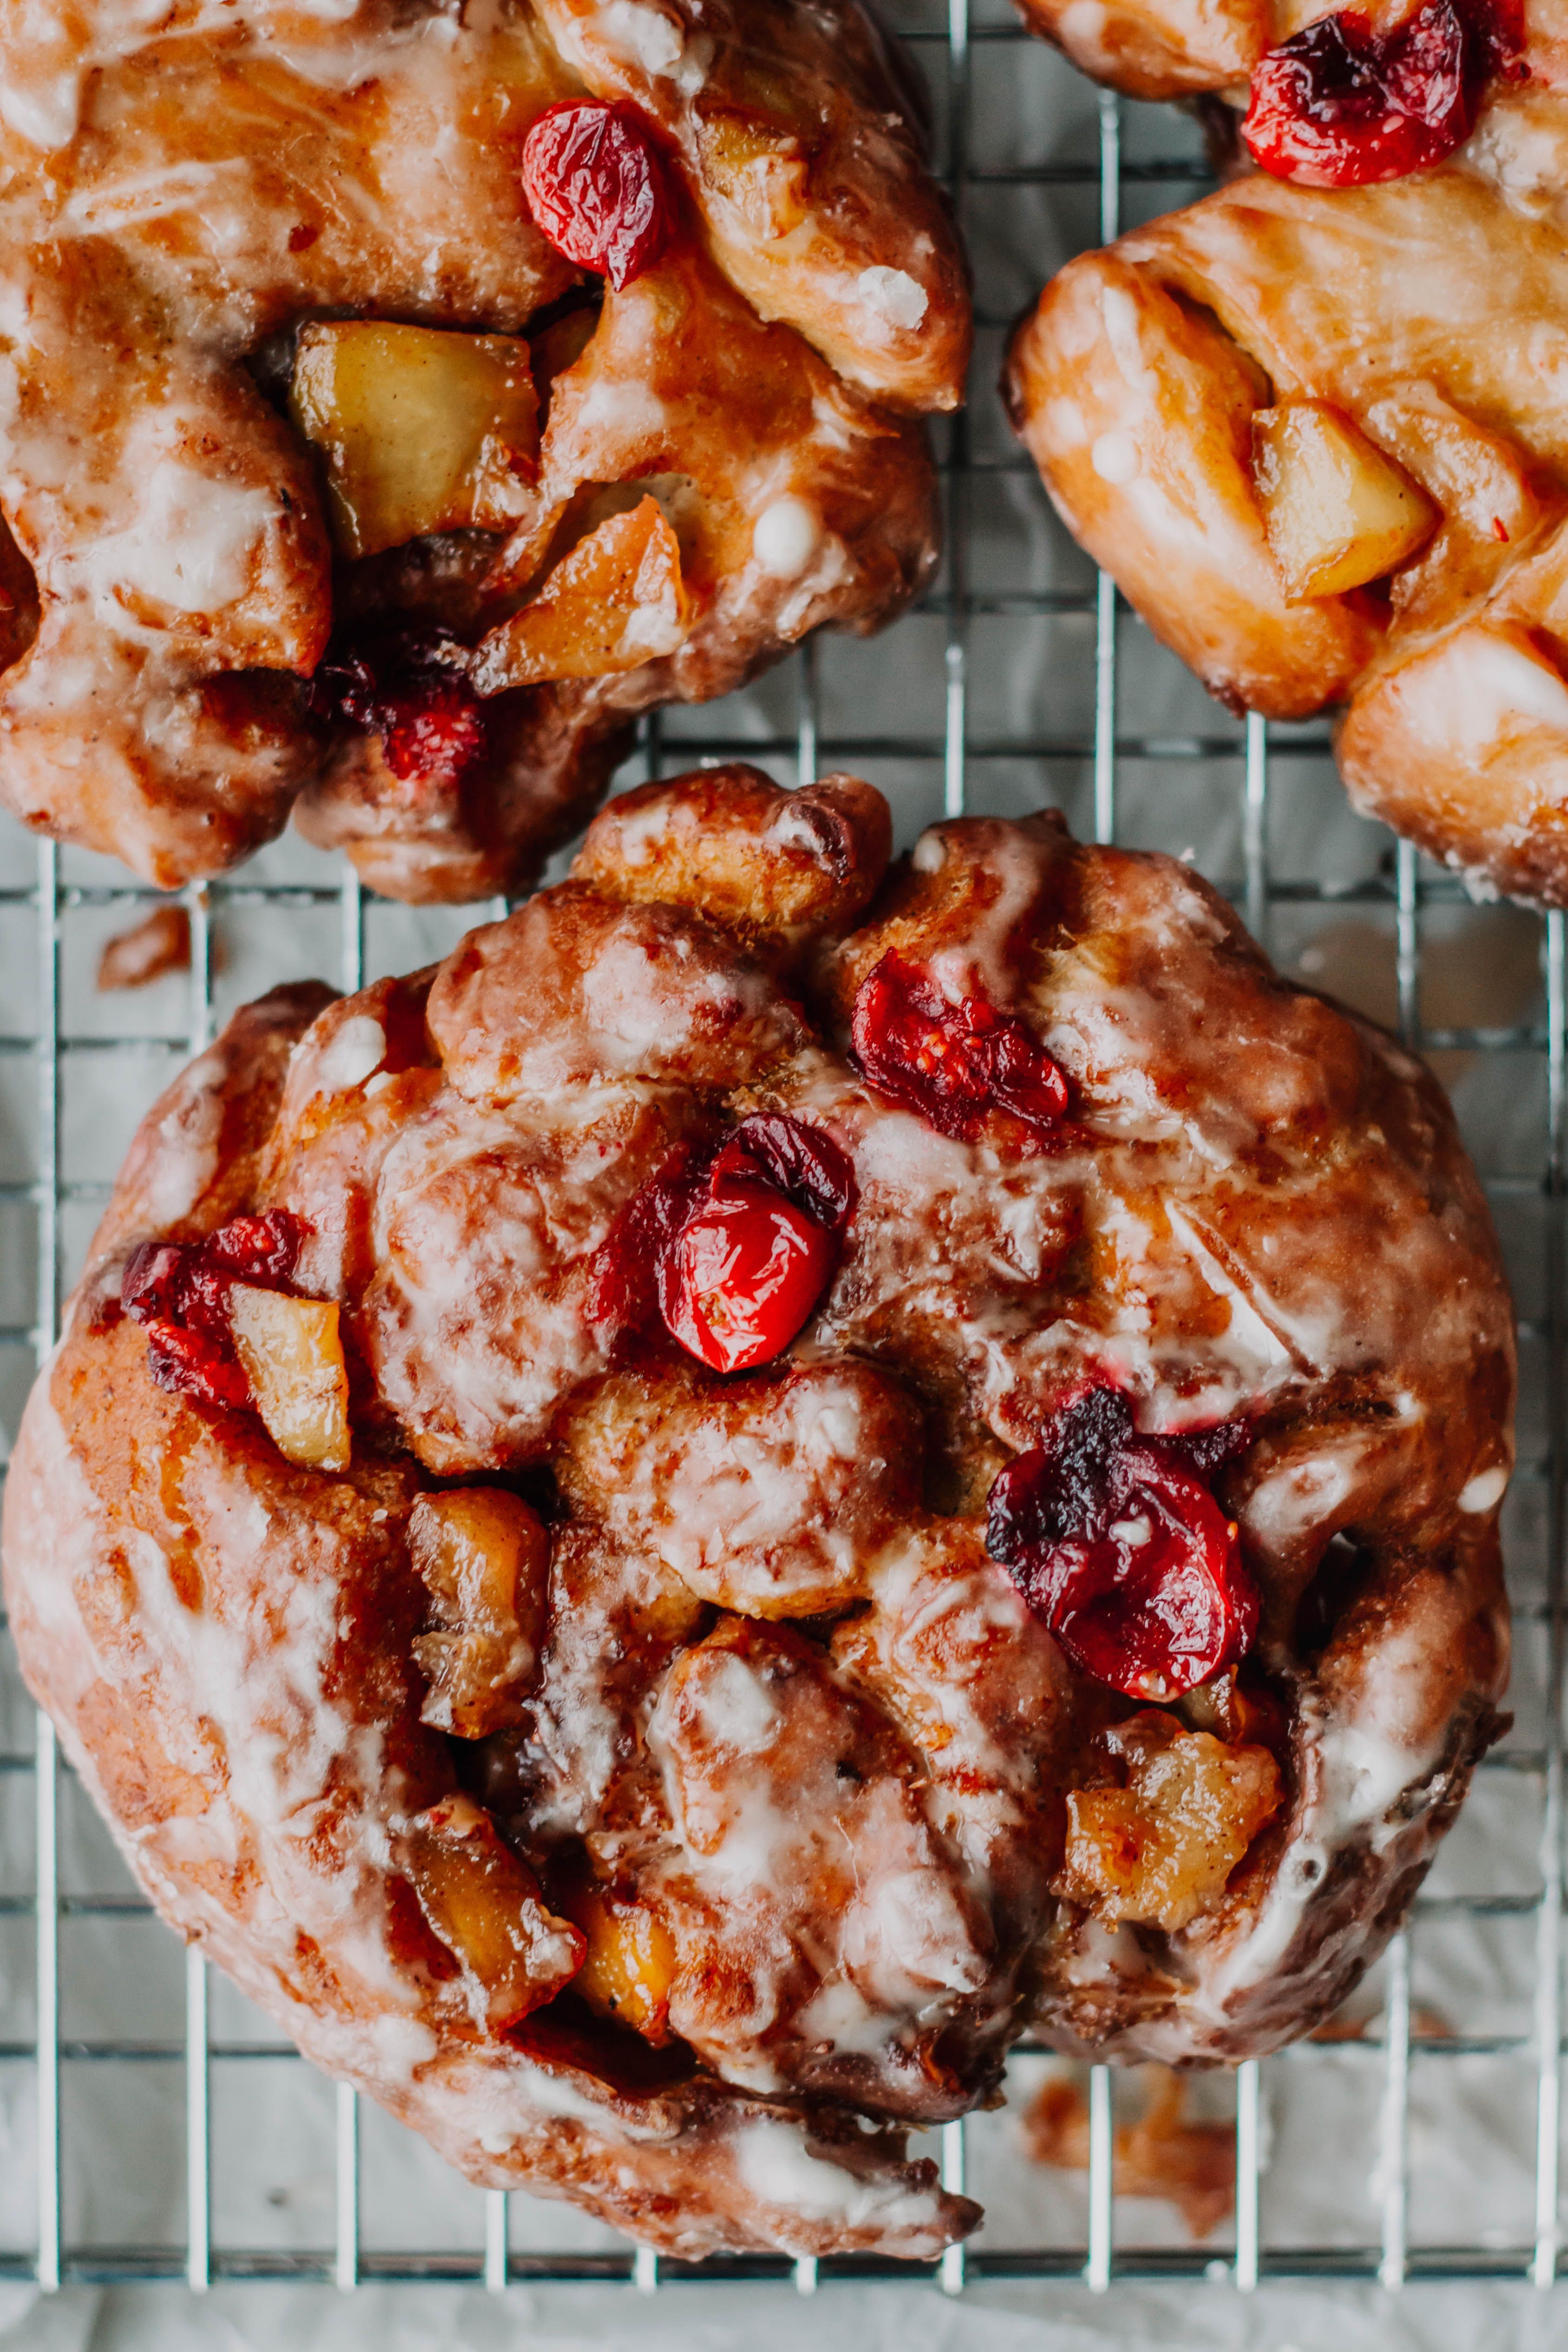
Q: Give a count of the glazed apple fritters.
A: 3